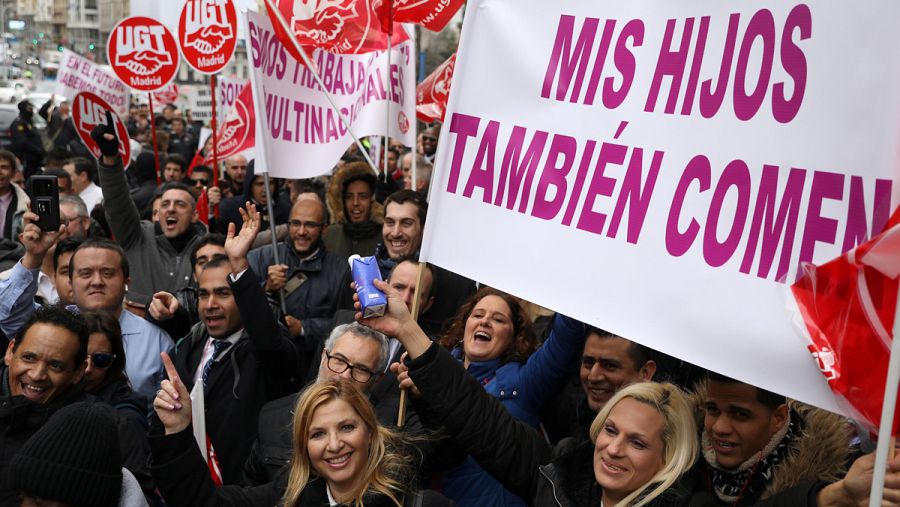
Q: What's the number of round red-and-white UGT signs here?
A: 3